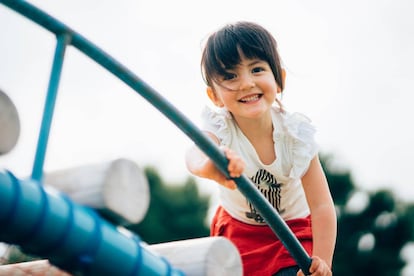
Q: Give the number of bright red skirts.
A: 1